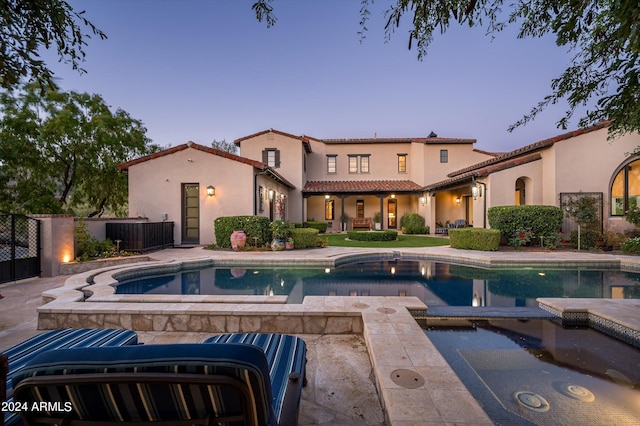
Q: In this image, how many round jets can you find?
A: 2